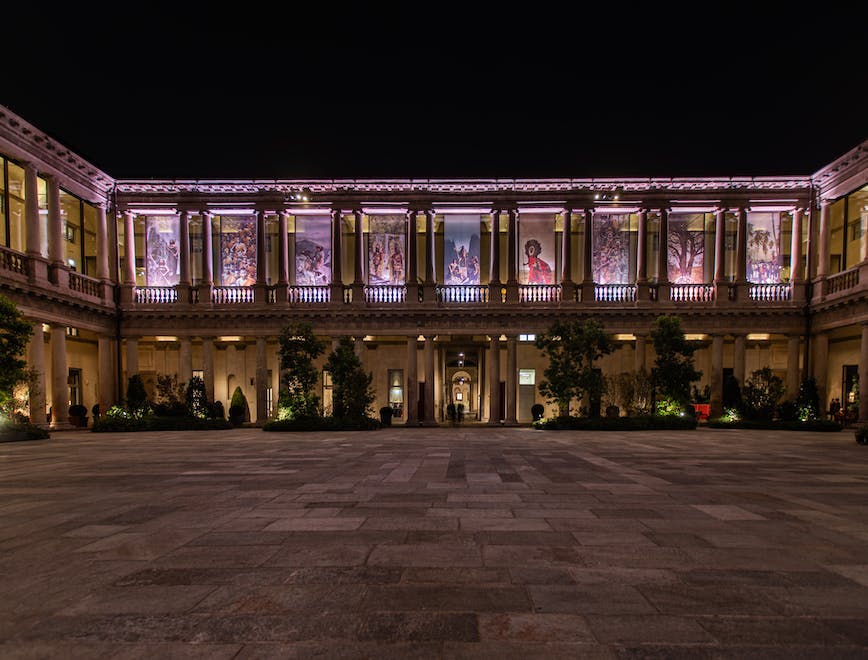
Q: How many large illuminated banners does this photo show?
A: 9